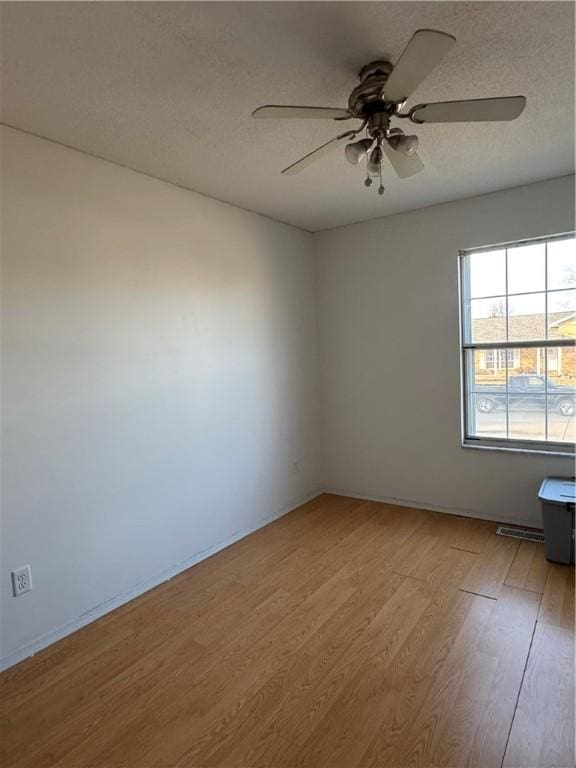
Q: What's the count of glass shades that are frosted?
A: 3